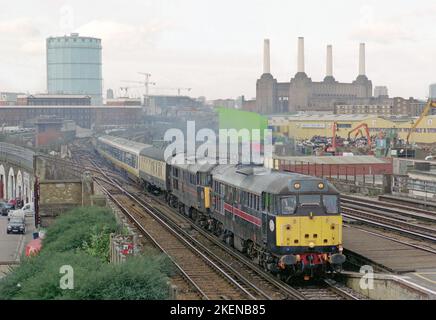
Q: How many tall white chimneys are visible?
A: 4